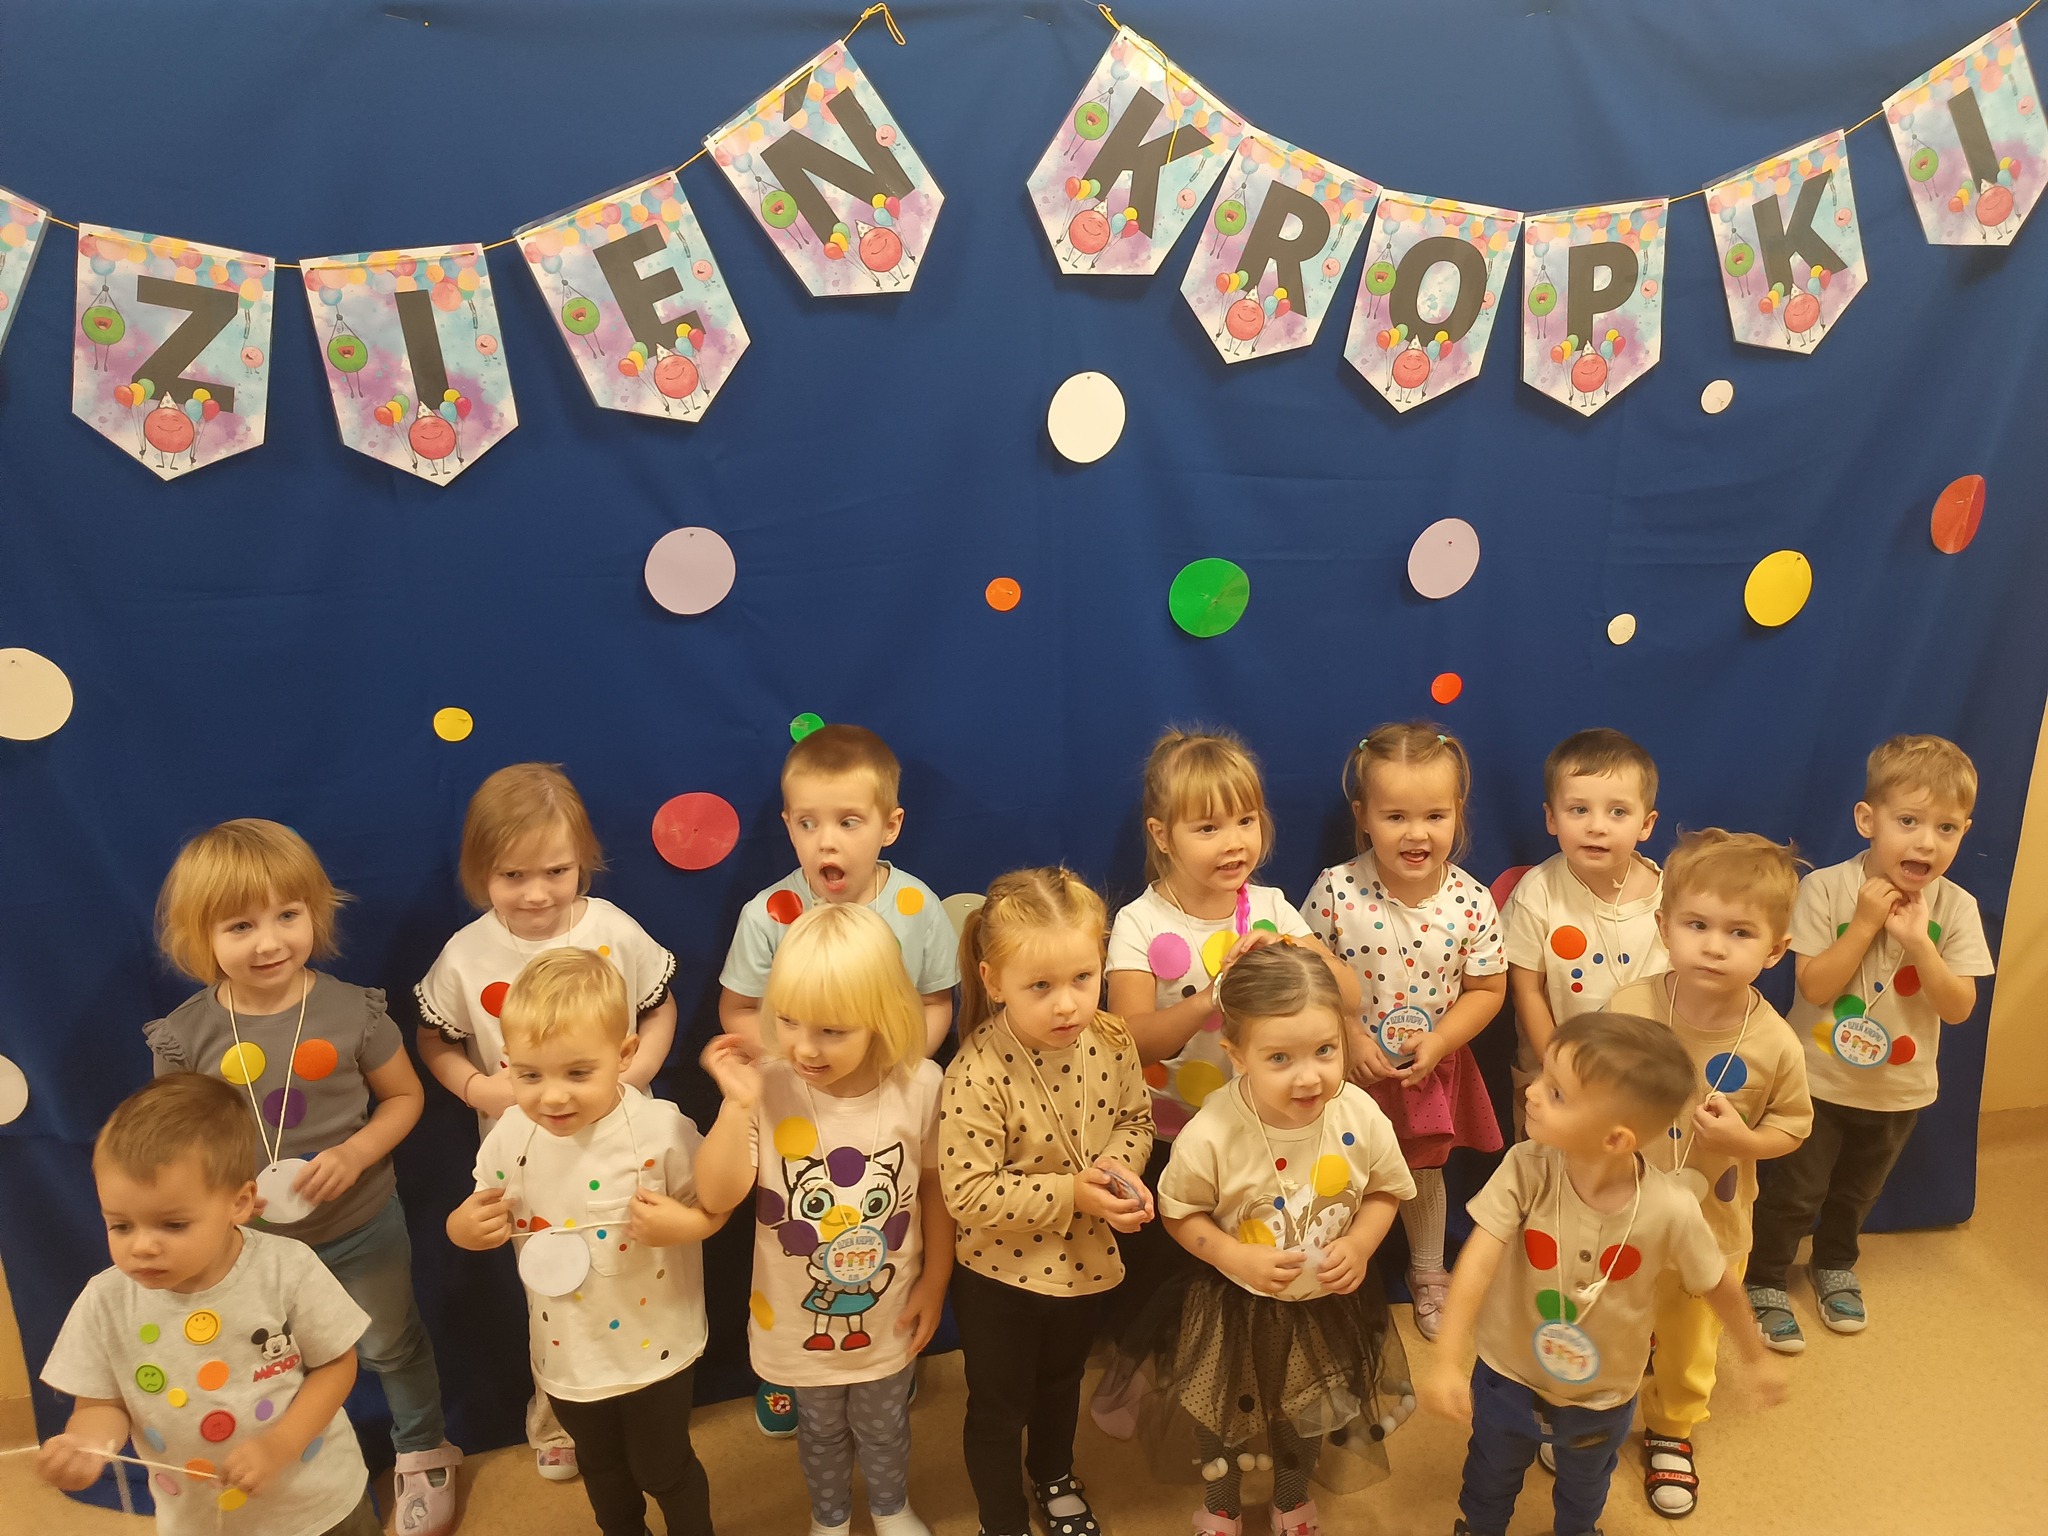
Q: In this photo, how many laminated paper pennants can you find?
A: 11